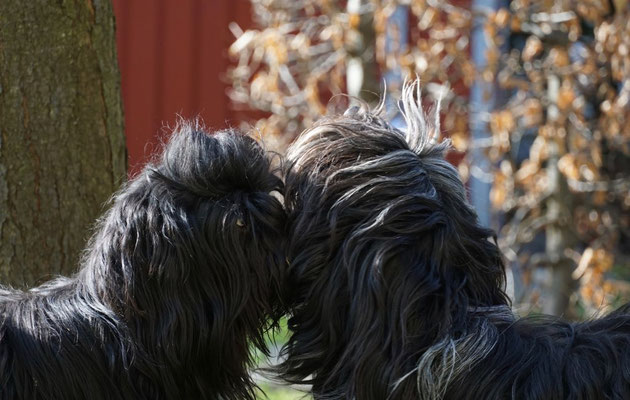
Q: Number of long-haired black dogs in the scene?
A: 2